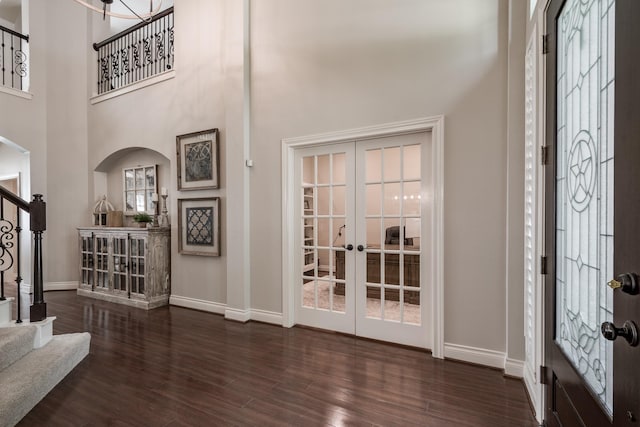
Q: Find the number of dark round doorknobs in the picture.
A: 3